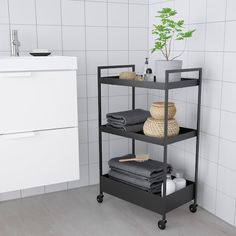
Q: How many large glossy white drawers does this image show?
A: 2